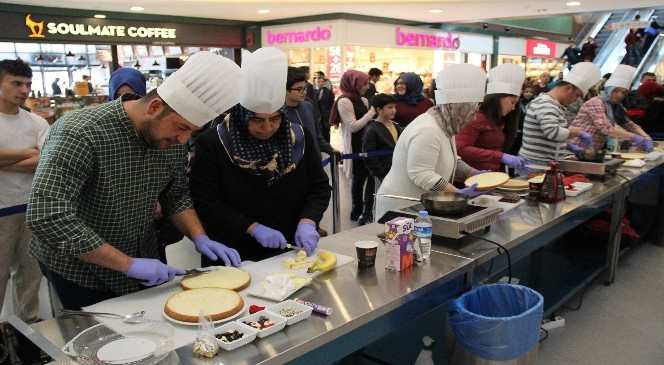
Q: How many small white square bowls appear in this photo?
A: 3